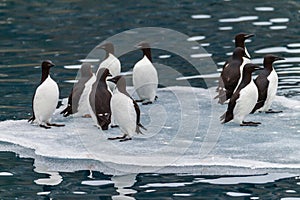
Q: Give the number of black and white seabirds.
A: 10